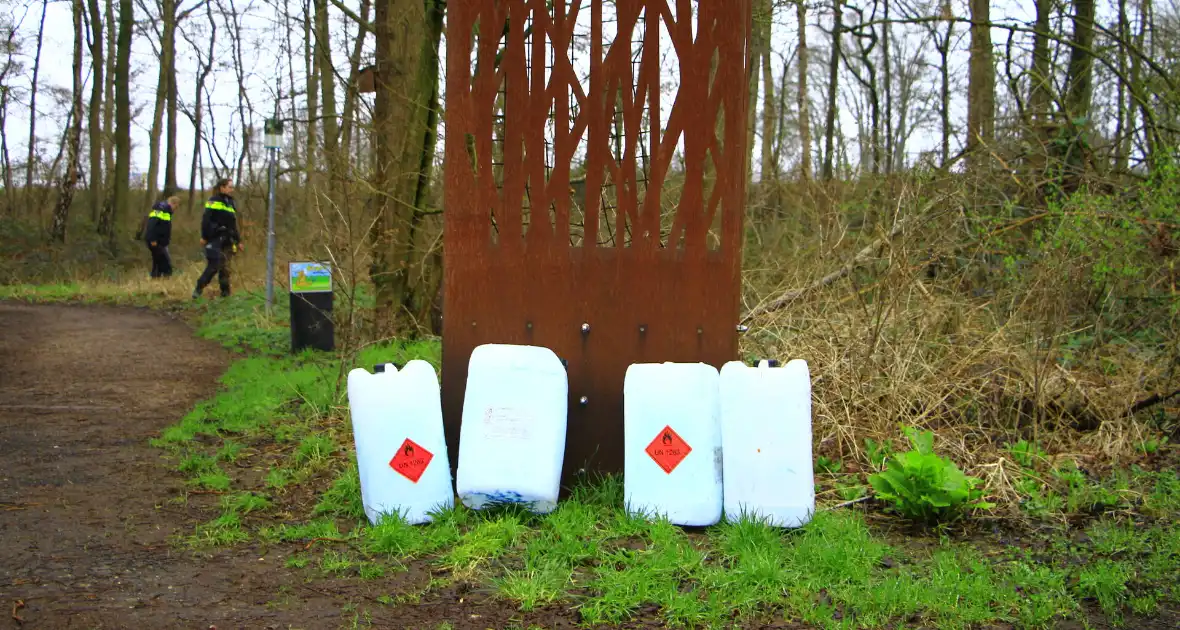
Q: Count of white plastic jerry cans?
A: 4